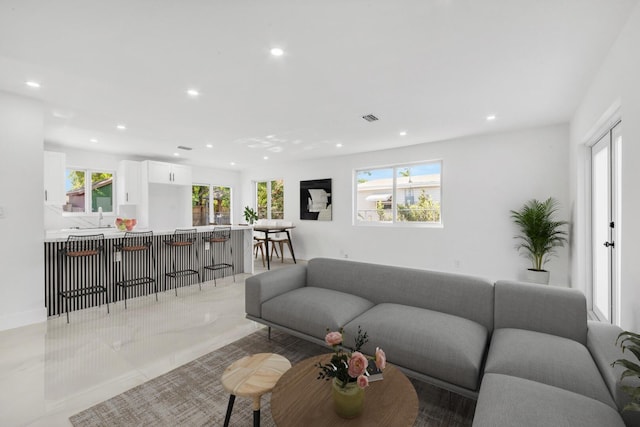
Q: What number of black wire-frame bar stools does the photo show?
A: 4